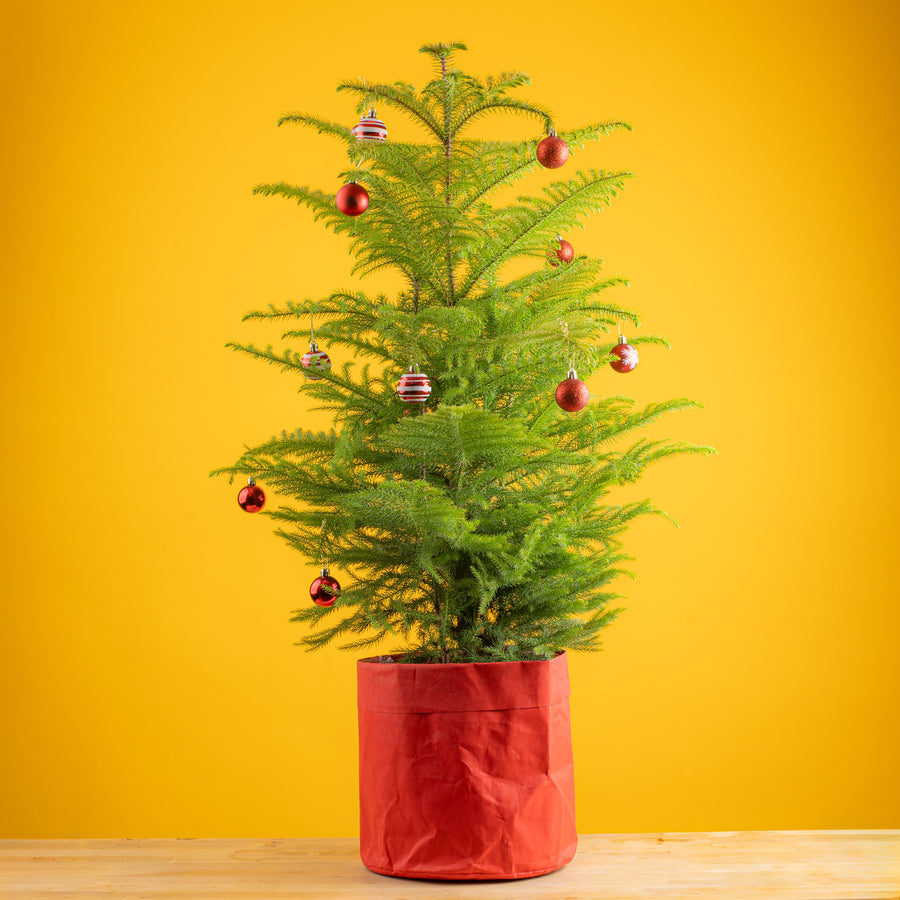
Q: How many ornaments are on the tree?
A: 10